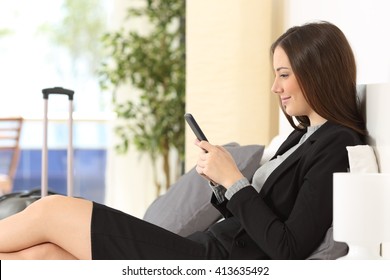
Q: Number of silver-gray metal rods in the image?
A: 2